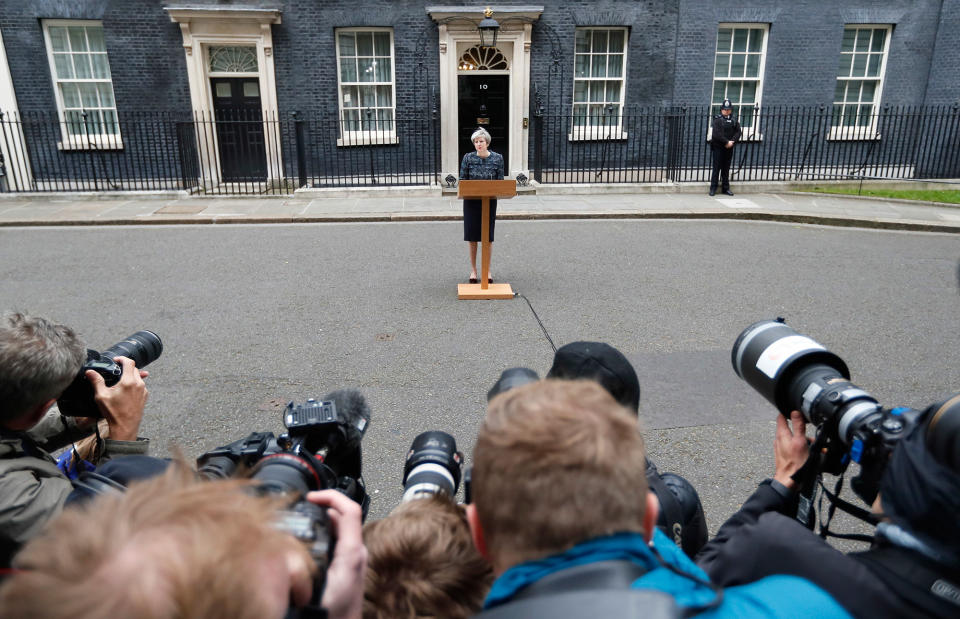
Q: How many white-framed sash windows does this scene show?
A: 5